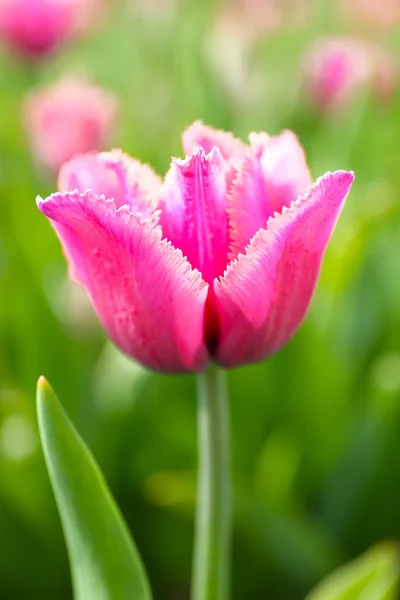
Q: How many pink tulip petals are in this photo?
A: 6